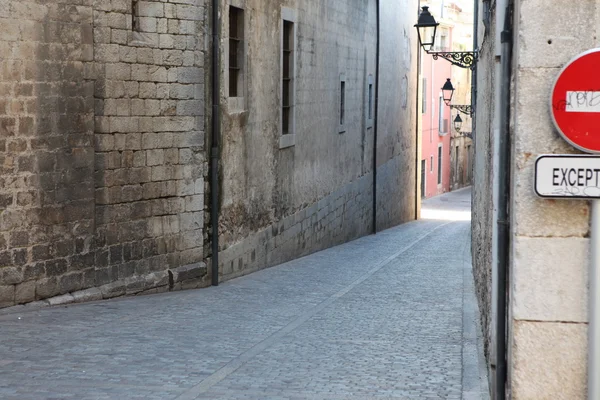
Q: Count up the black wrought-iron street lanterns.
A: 3